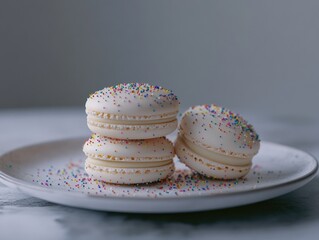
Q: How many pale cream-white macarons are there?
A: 3